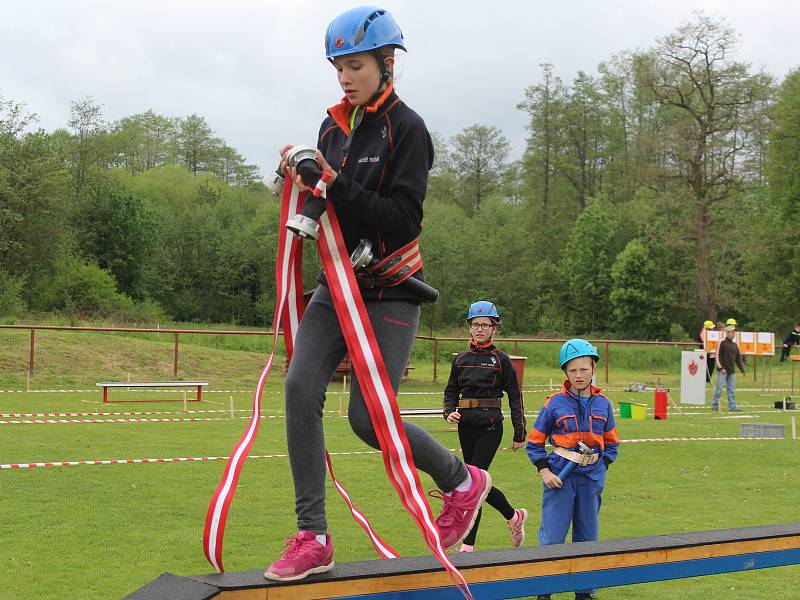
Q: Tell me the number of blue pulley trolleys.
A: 0